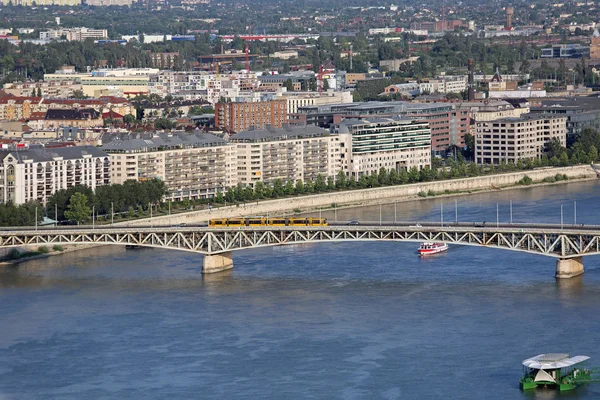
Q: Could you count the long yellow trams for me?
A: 1